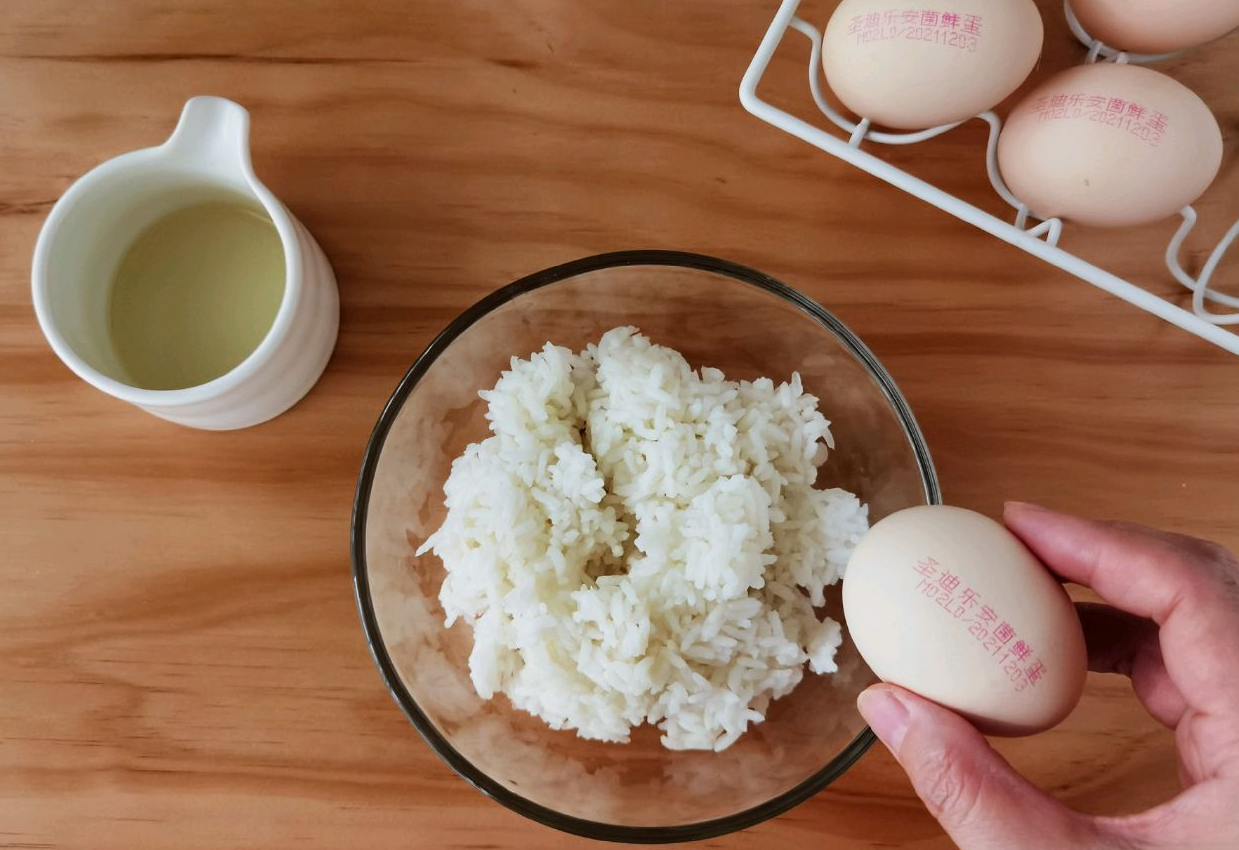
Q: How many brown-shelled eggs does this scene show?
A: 4